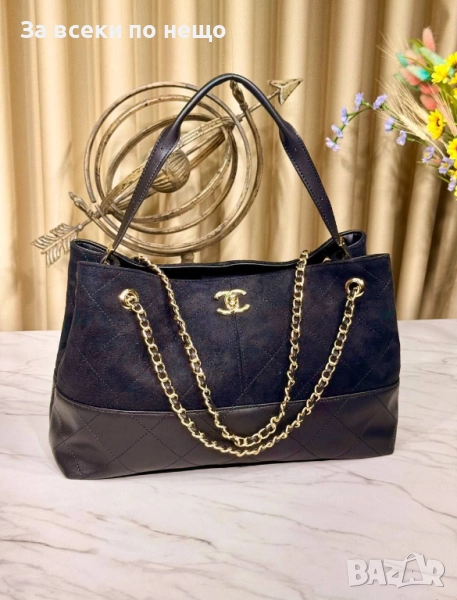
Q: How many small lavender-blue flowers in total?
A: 10